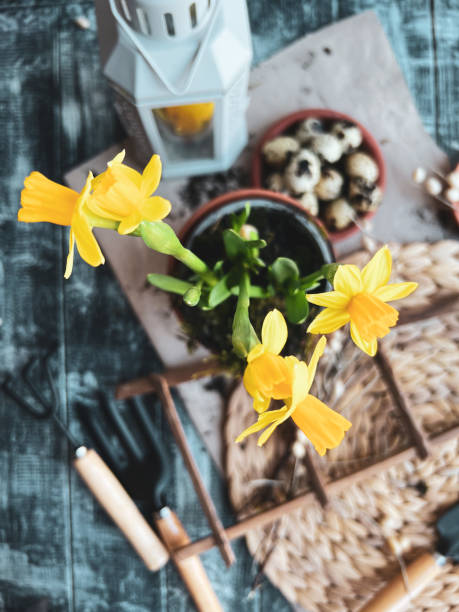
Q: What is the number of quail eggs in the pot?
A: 11